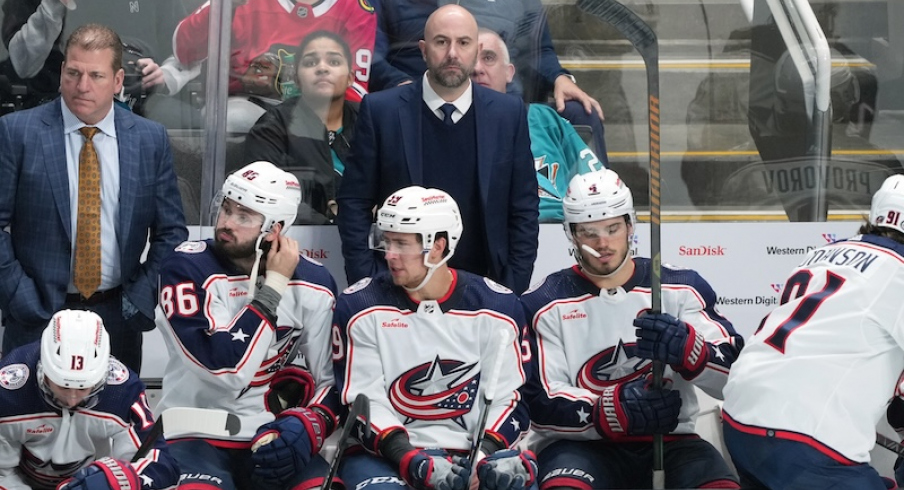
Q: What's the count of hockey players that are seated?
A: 4